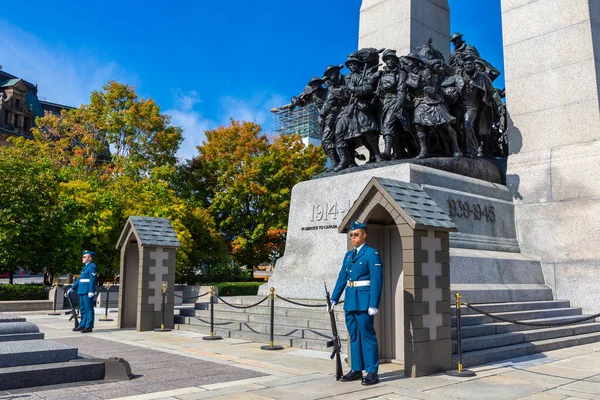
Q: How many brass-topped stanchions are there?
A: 6